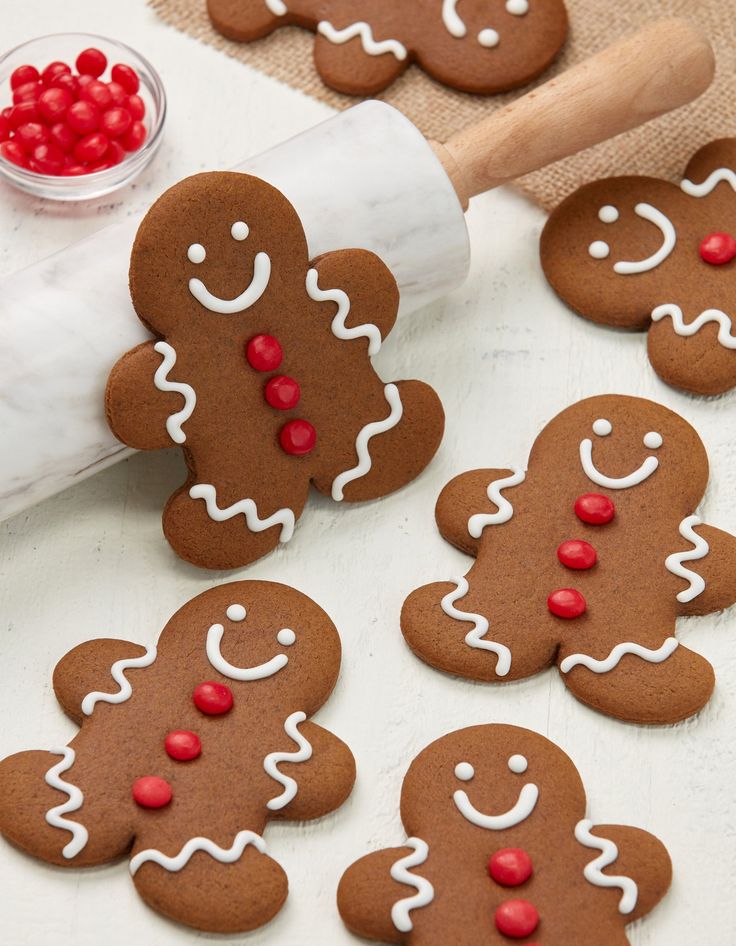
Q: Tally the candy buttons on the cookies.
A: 12